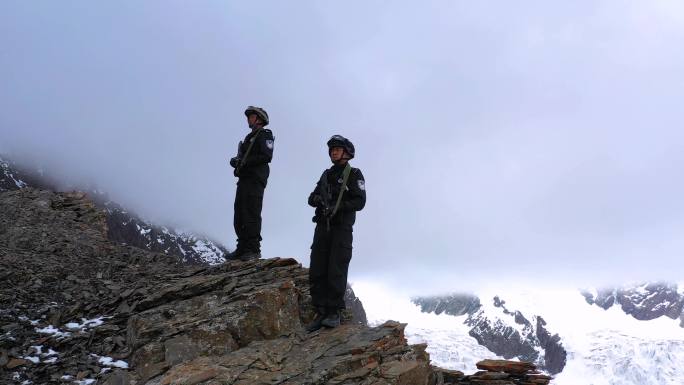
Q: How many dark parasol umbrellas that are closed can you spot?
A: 0